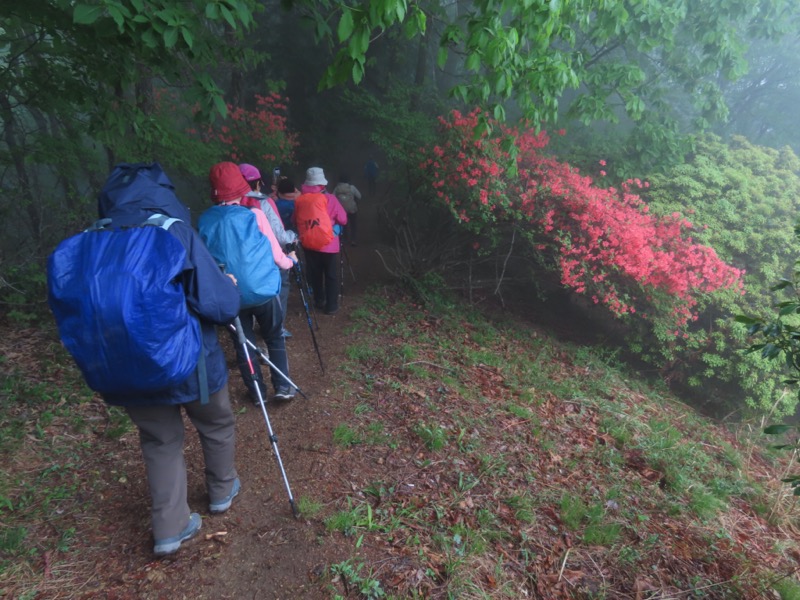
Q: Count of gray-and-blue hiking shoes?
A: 2